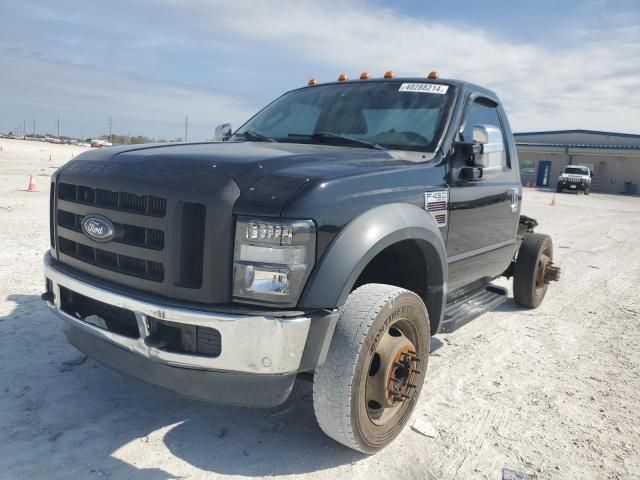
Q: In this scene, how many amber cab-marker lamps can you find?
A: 5